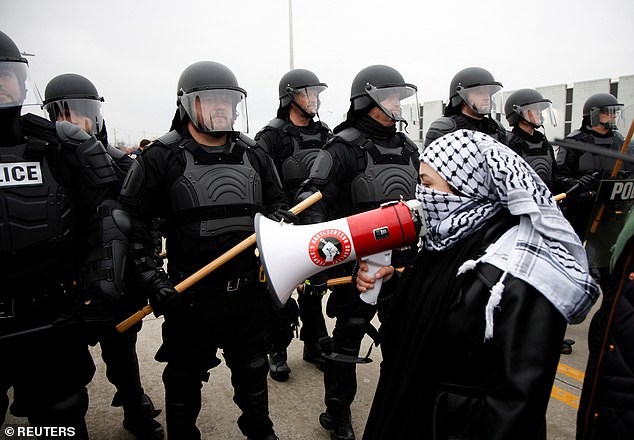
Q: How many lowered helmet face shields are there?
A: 8